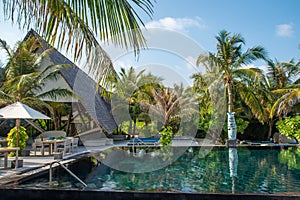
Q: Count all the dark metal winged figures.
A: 0